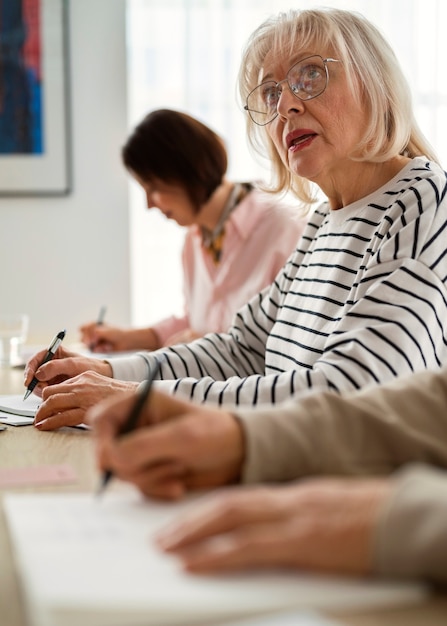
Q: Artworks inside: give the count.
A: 1